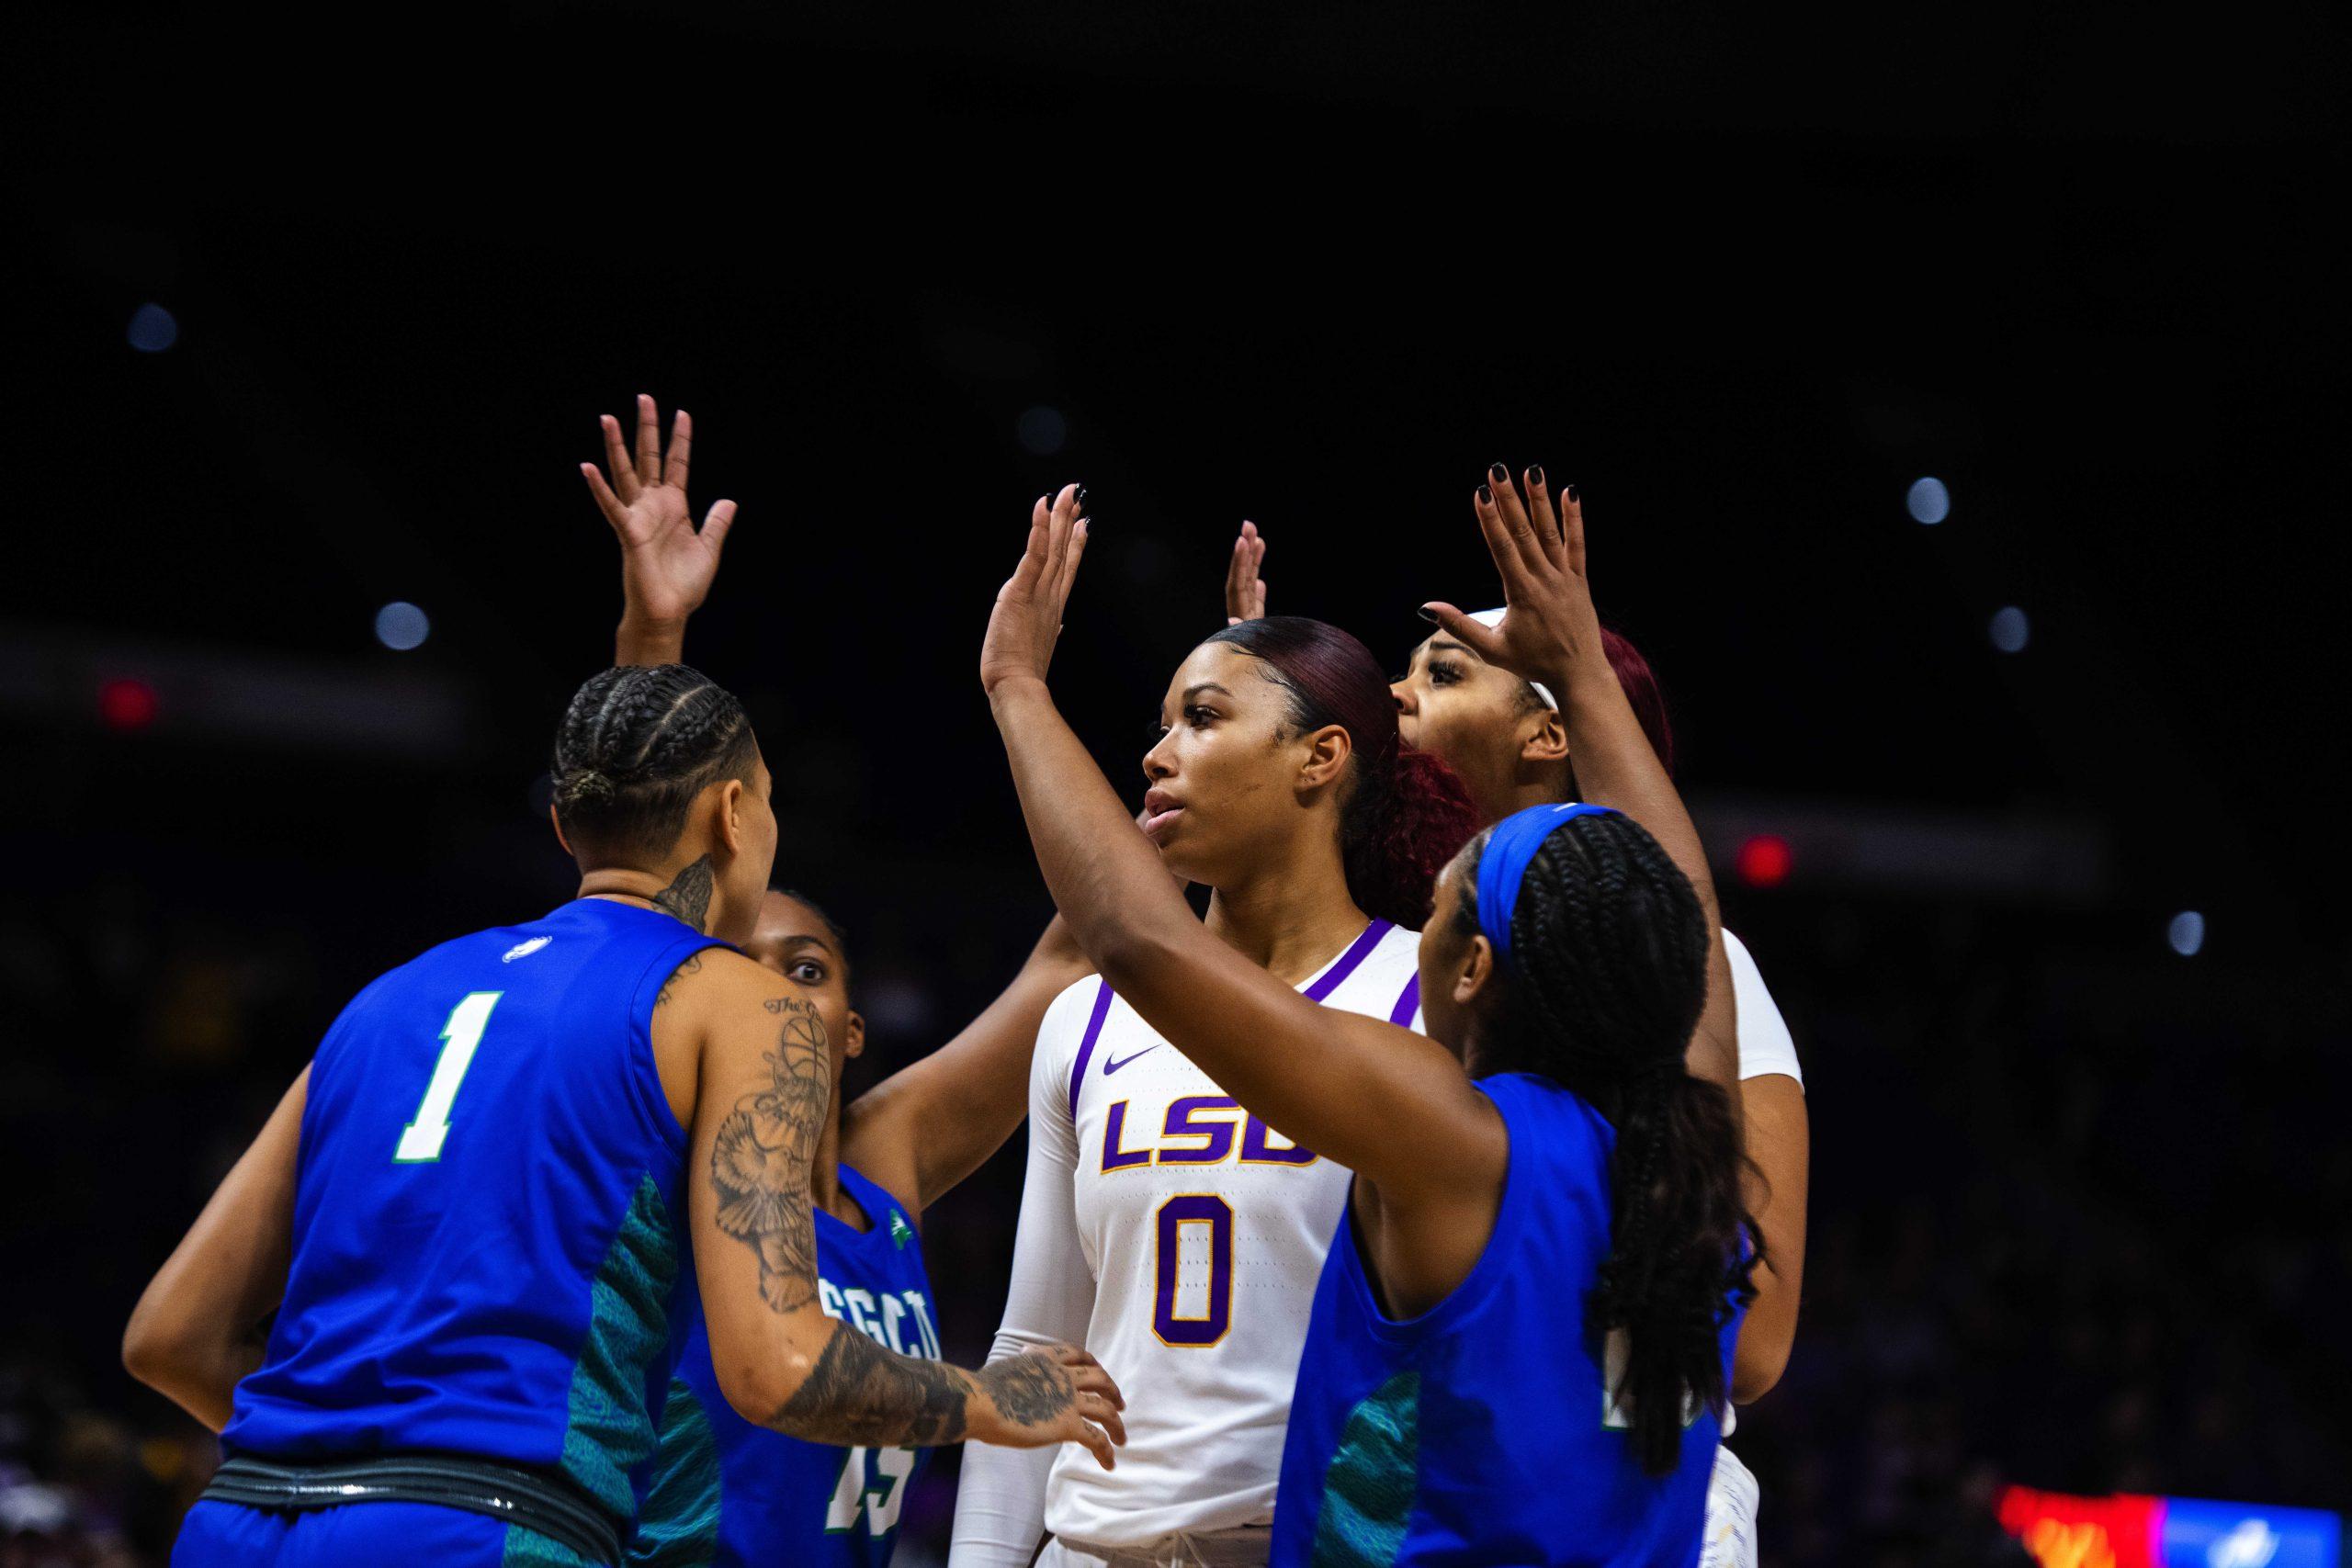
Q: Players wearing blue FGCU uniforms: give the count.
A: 3